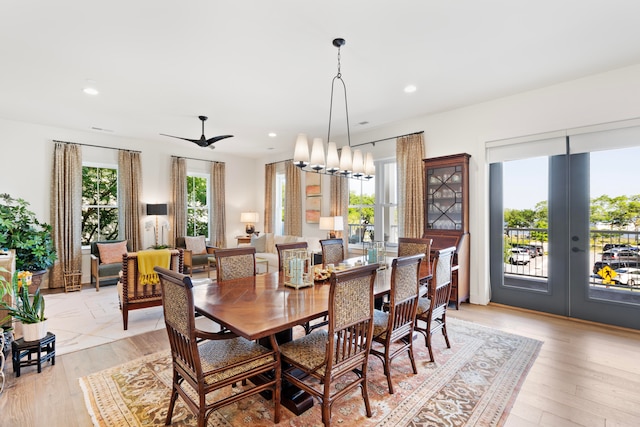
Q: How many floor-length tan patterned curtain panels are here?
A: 8